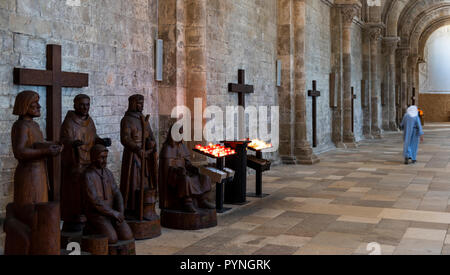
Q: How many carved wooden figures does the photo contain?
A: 5